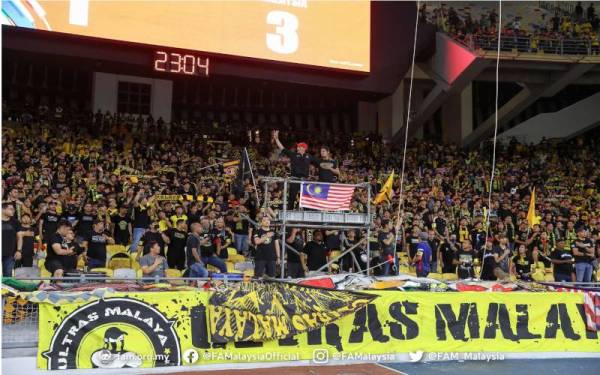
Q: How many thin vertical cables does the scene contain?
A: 2